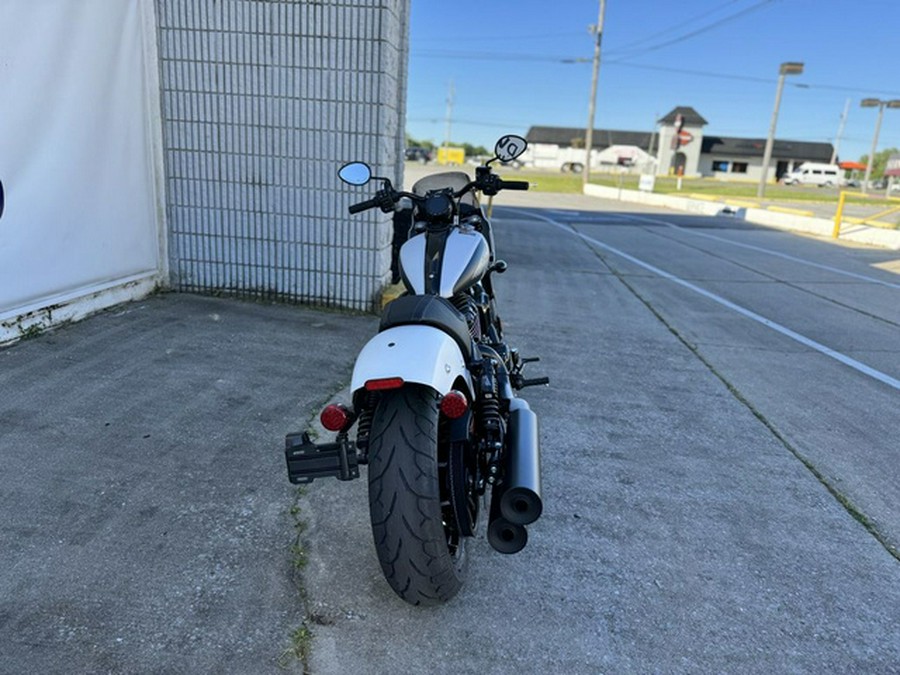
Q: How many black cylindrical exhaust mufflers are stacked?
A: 2